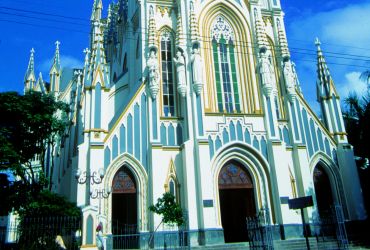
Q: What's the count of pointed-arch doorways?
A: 3